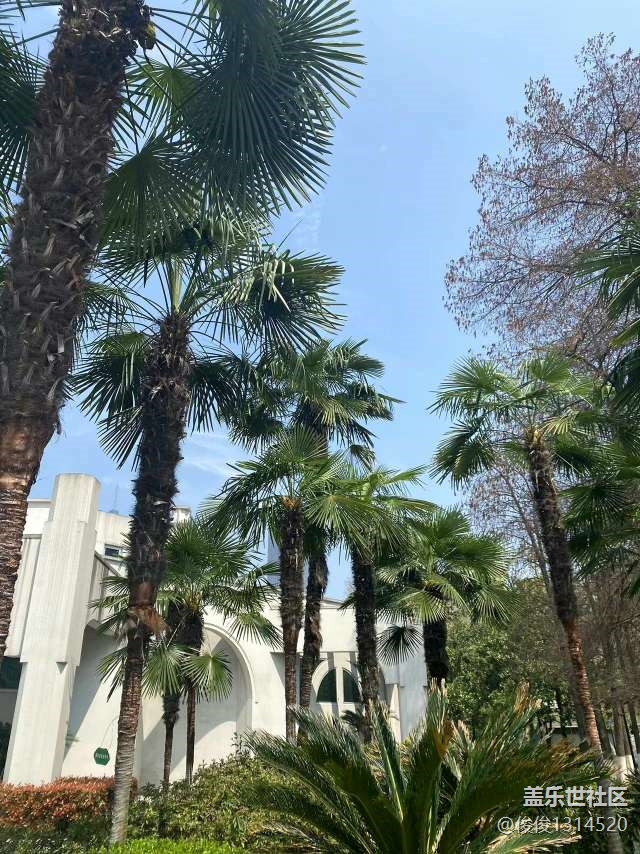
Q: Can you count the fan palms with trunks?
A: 9